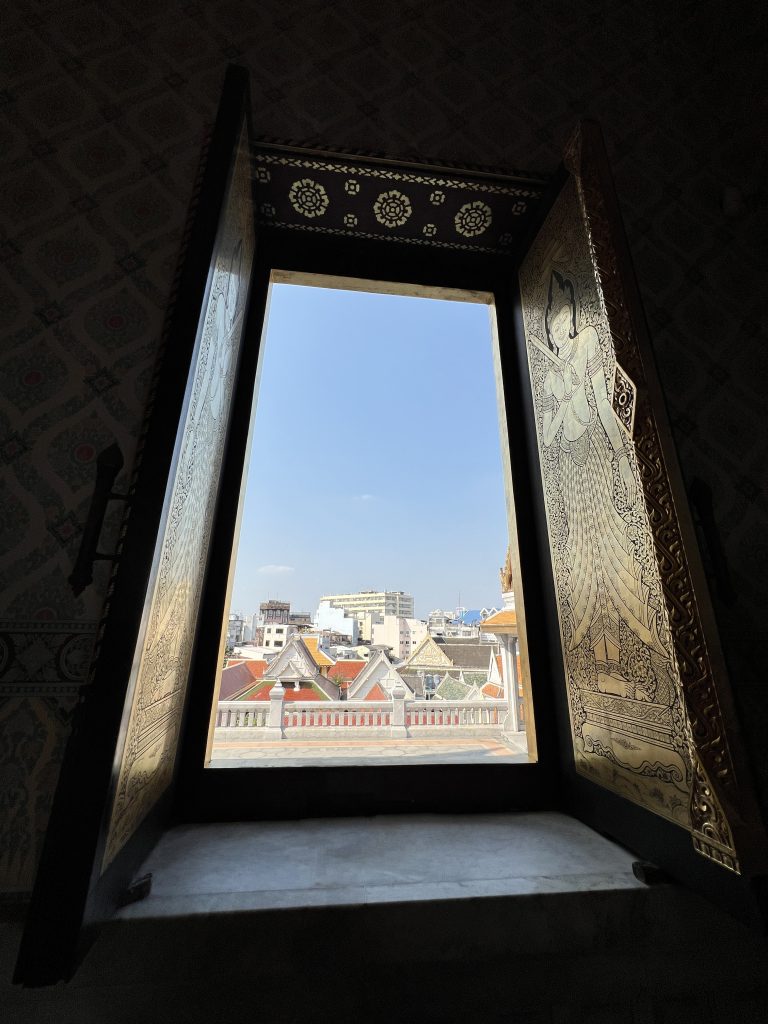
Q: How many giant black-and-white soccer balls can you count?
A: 0